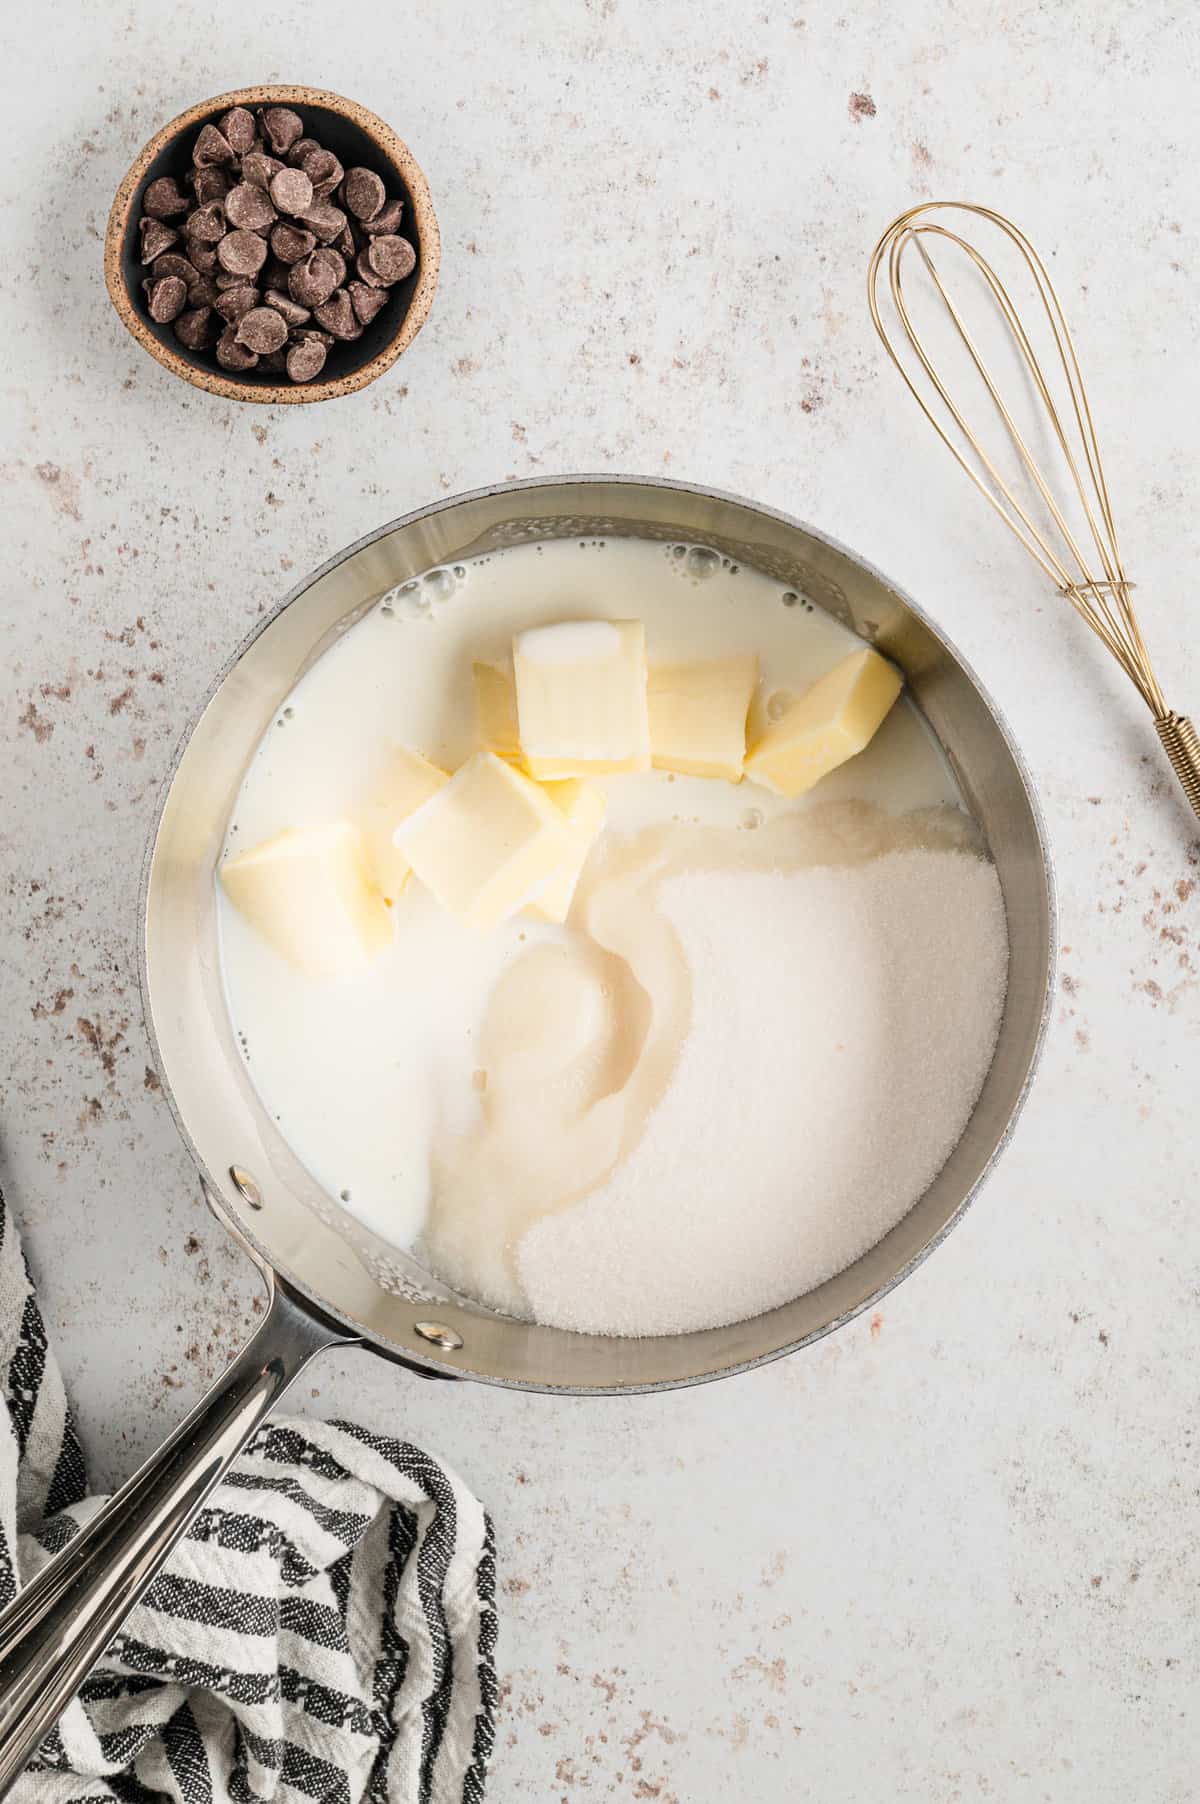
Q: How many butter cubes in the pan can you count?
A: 8